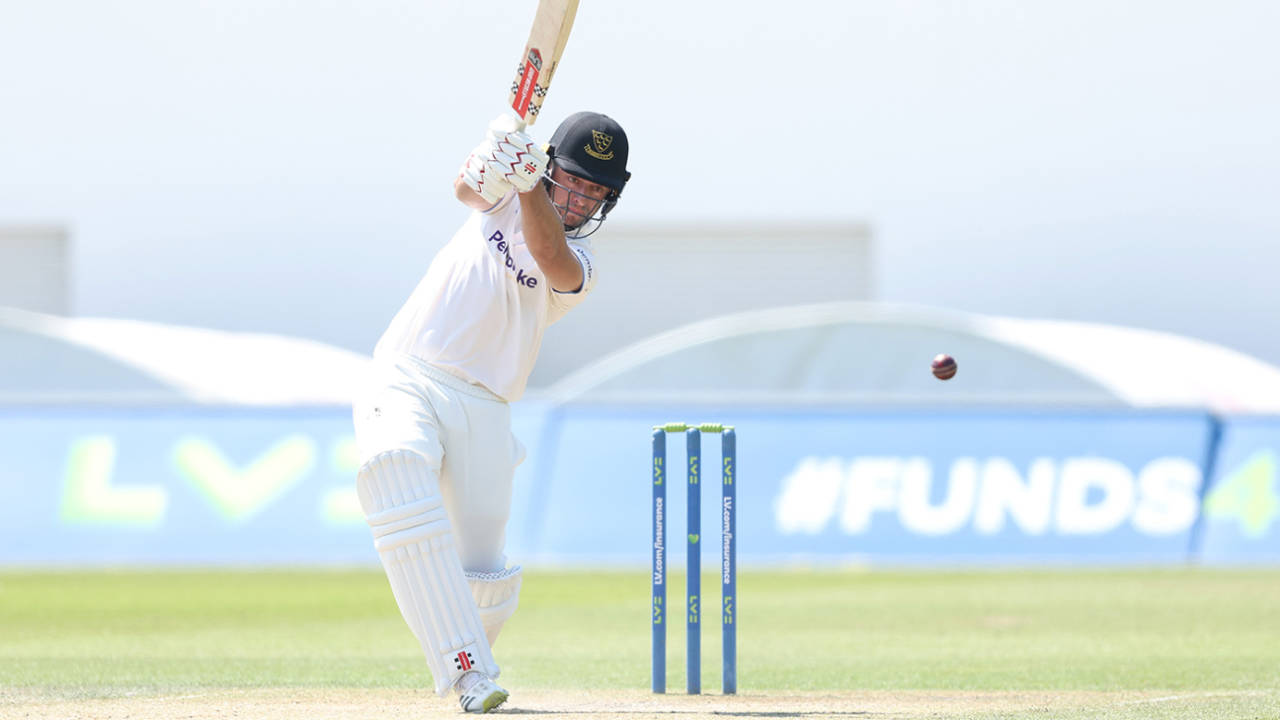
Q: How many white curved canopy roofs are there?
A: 2